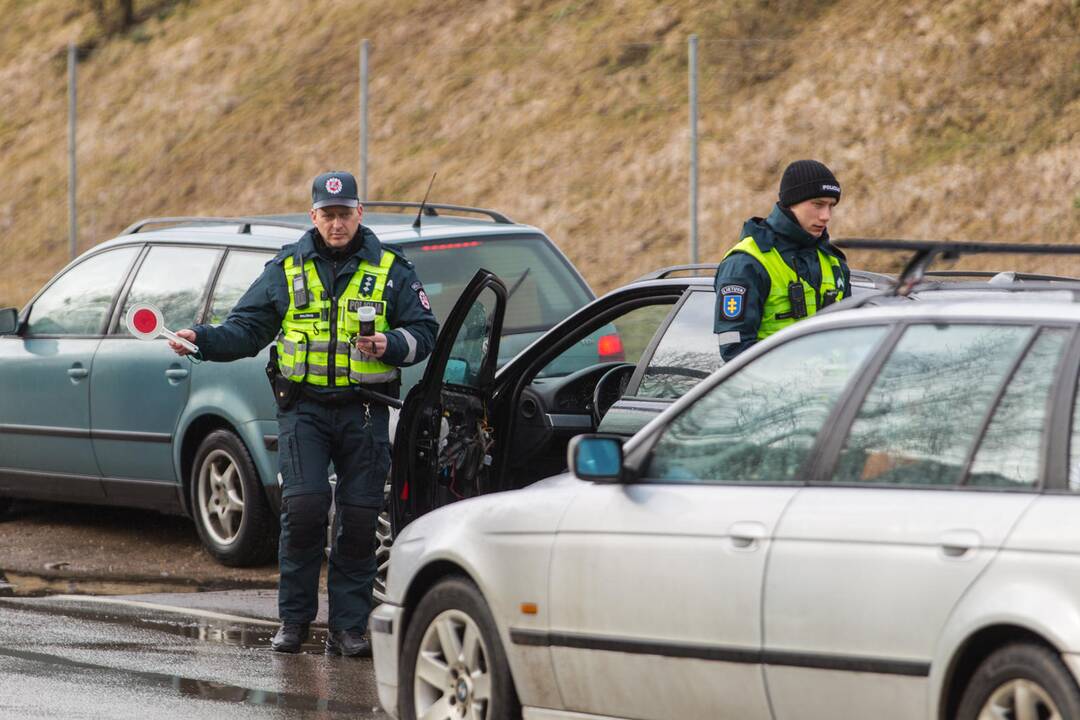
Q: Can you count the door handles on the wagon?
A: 2